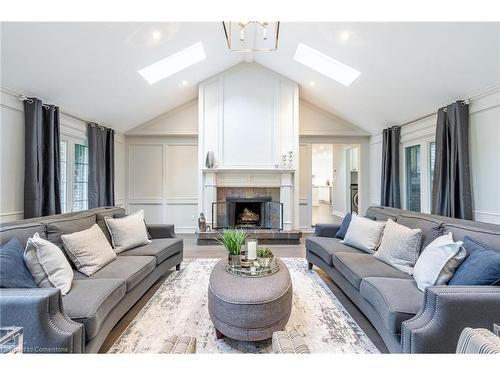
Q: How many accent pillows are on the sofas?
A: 9